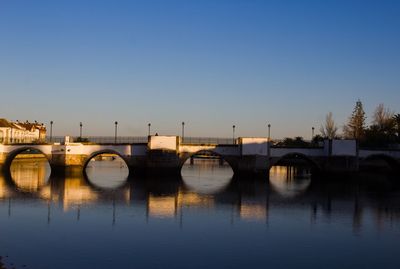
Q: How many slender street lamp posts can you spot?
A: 8